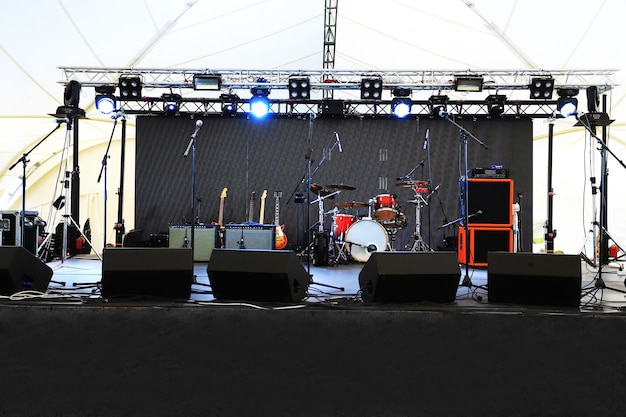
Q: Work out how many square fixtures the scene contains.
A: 4